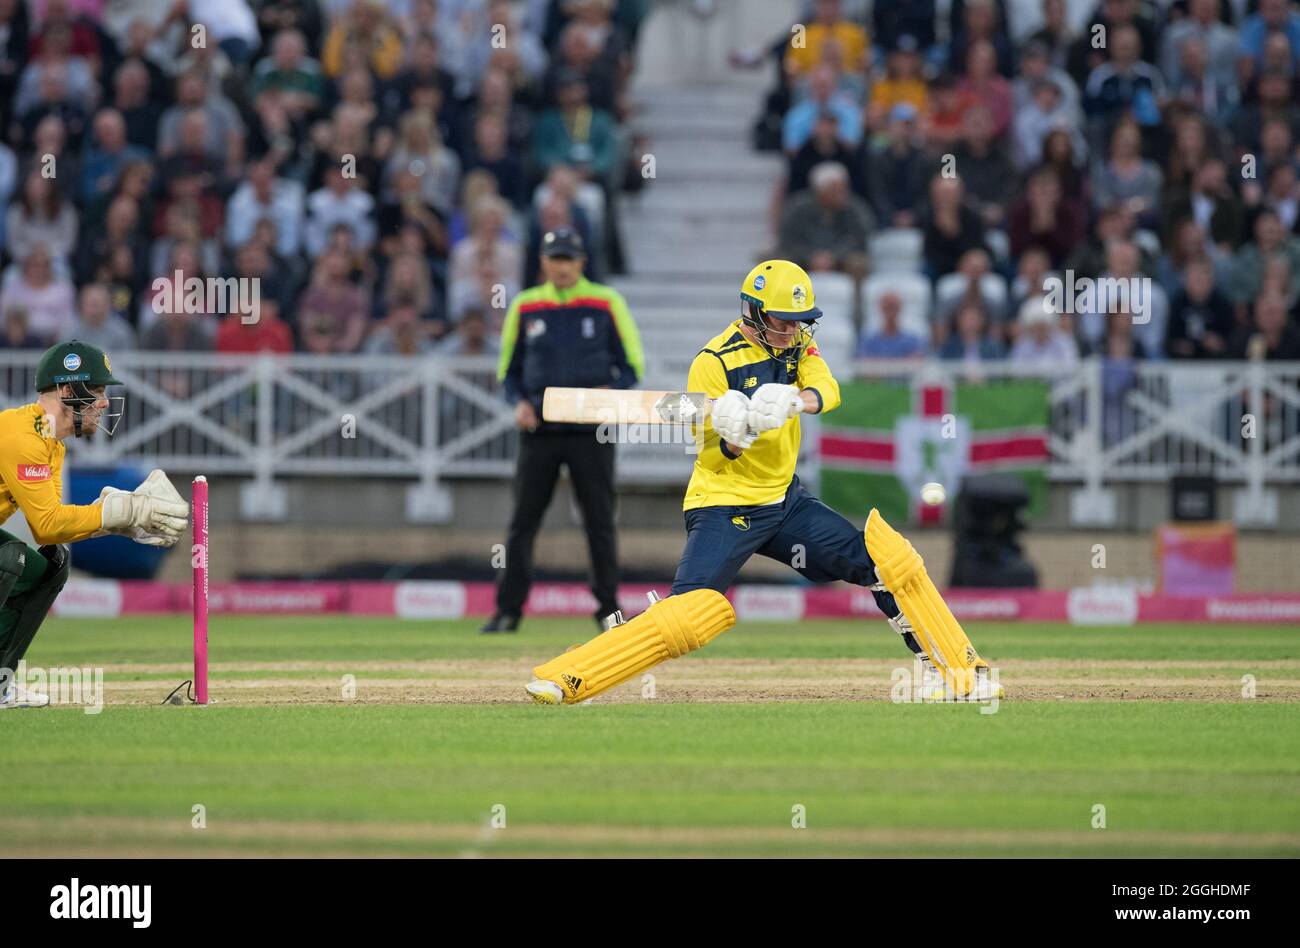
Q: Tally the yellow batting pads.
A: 2